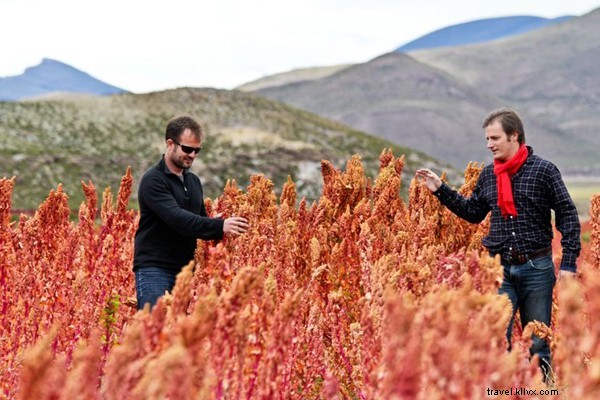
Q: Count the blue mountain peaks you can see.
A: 2